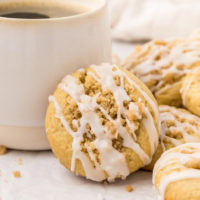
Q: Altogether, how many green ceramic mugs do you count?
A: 0